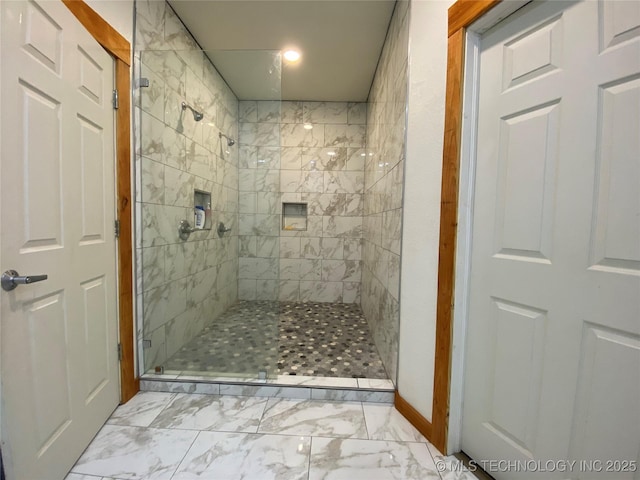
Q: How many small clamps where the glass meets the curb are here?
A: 2